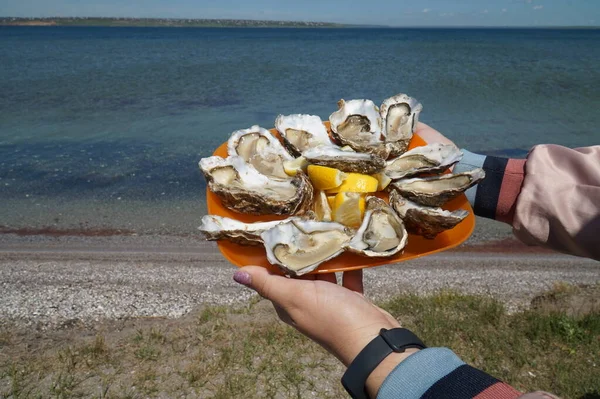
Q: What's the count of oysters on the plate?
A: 12